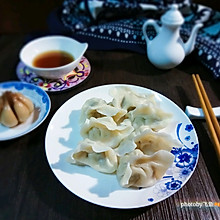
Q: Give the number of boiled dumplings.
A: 7